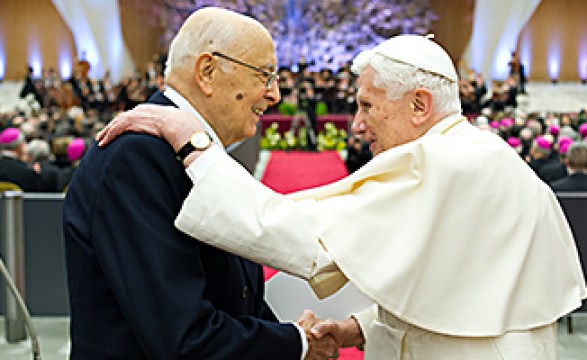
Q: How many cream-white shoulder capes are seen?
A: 1